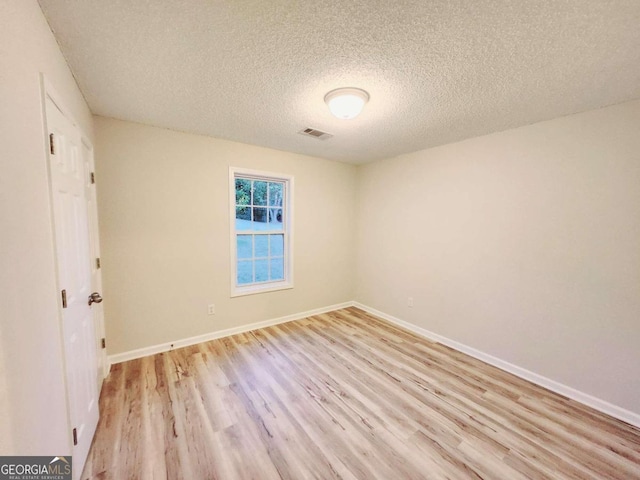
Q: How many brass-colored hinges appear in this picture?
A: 6